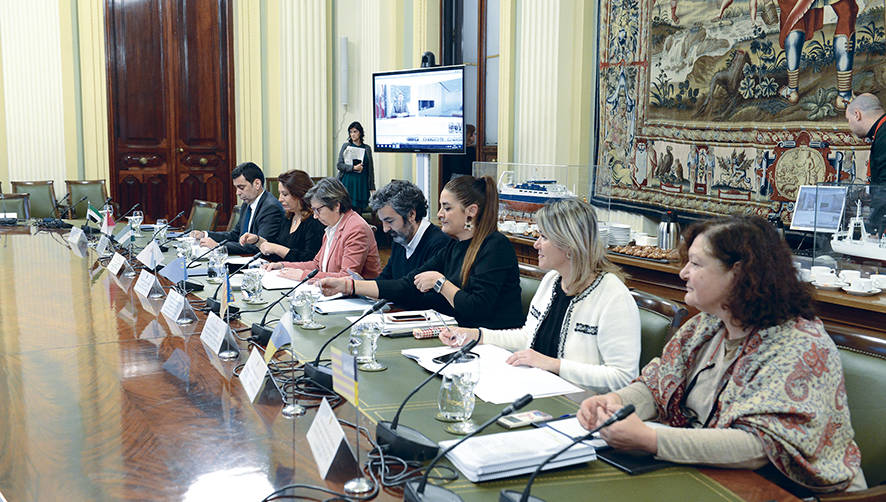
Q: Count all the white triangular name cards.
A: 8